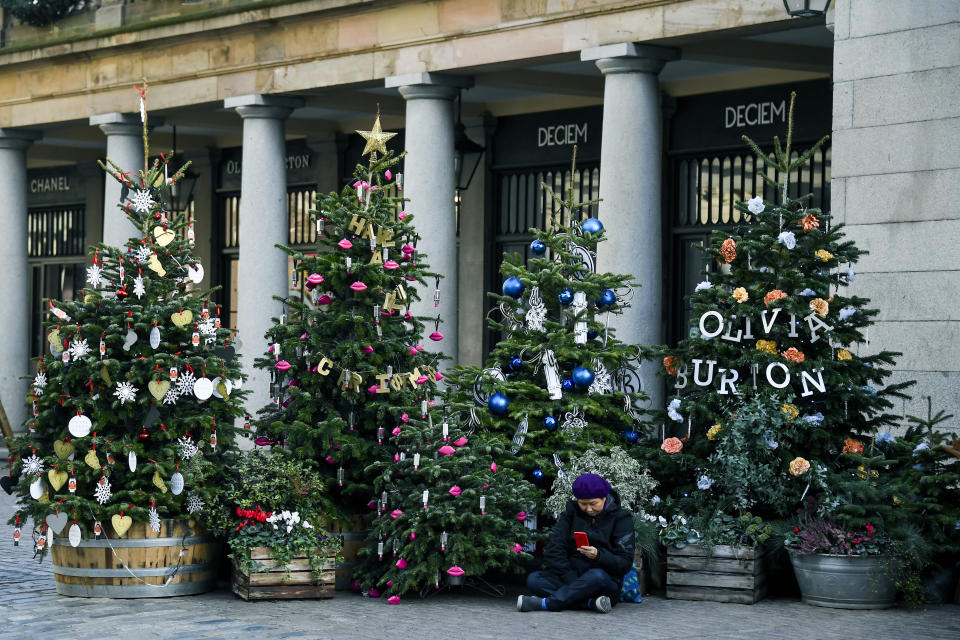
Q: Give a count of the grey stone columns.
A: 5